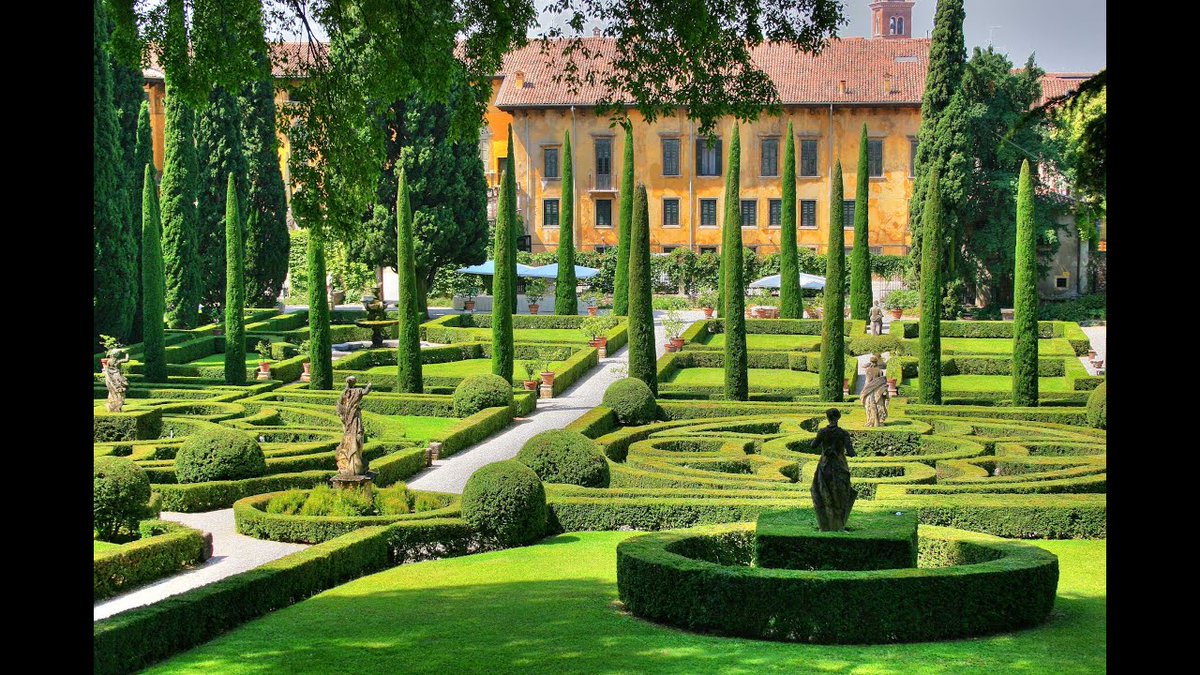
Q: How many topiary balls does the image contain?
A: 7